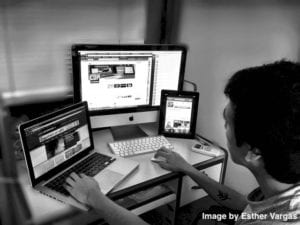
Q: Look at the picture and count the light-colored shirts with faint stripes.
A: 1